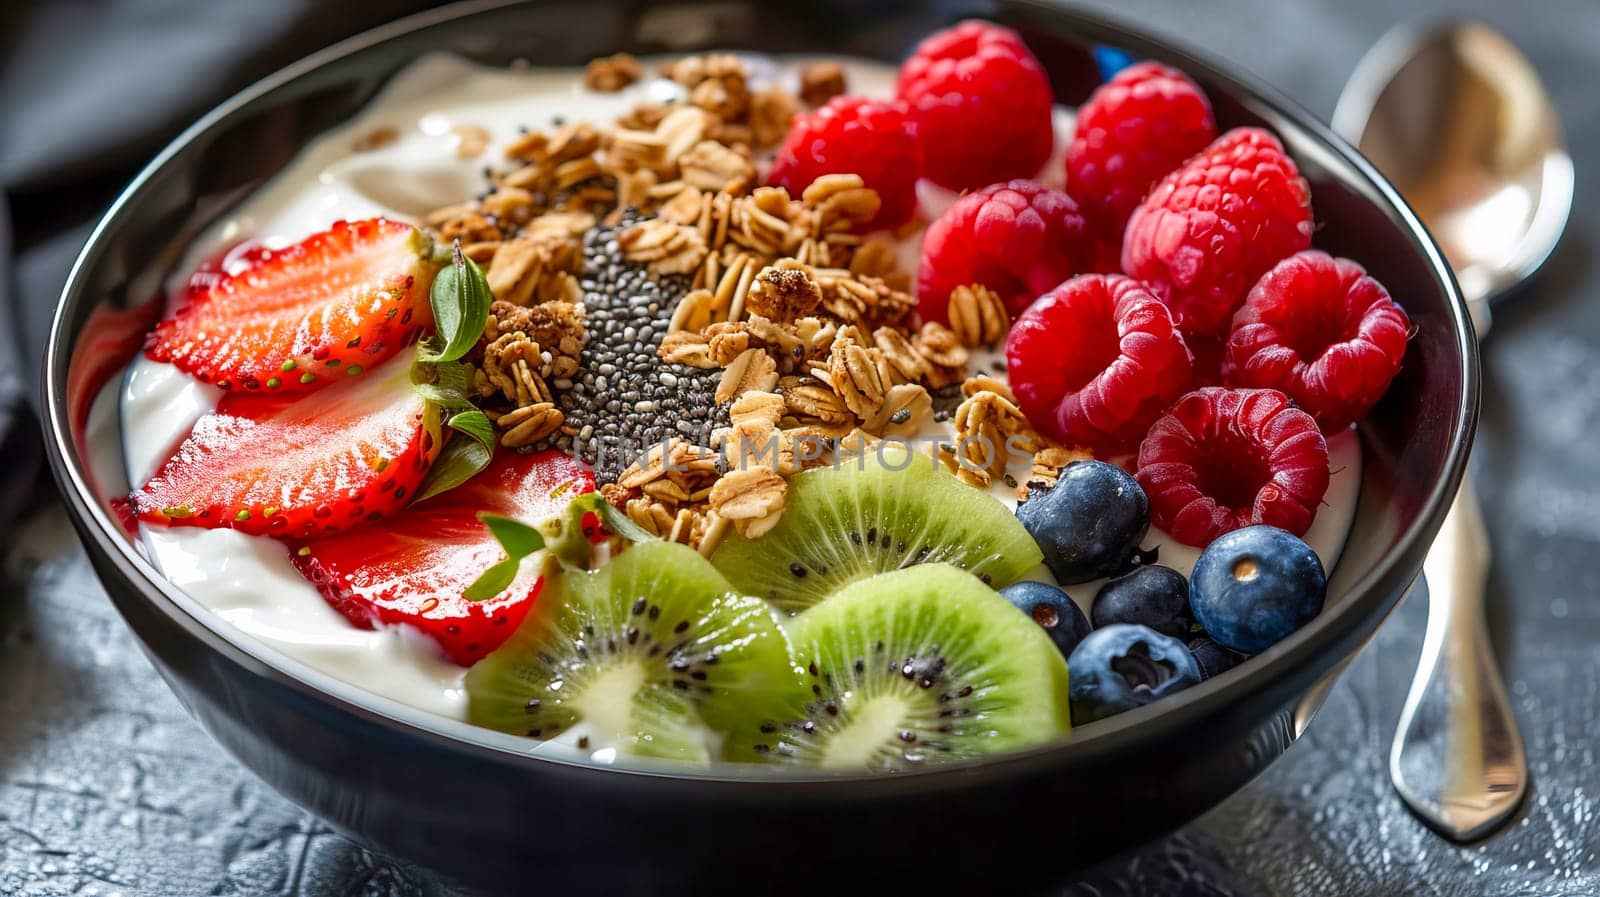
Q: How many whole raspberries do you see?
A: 8